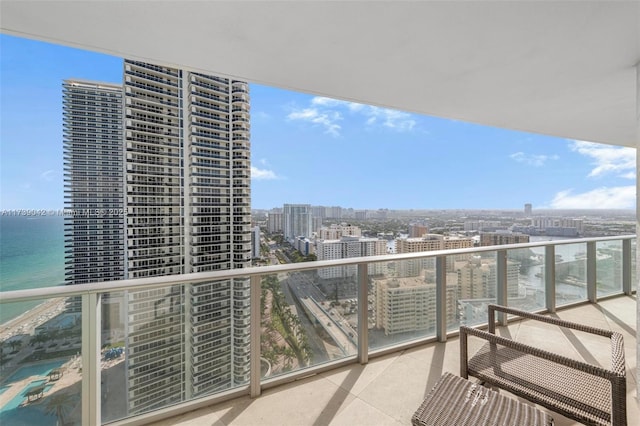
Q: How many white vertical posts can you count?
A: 8